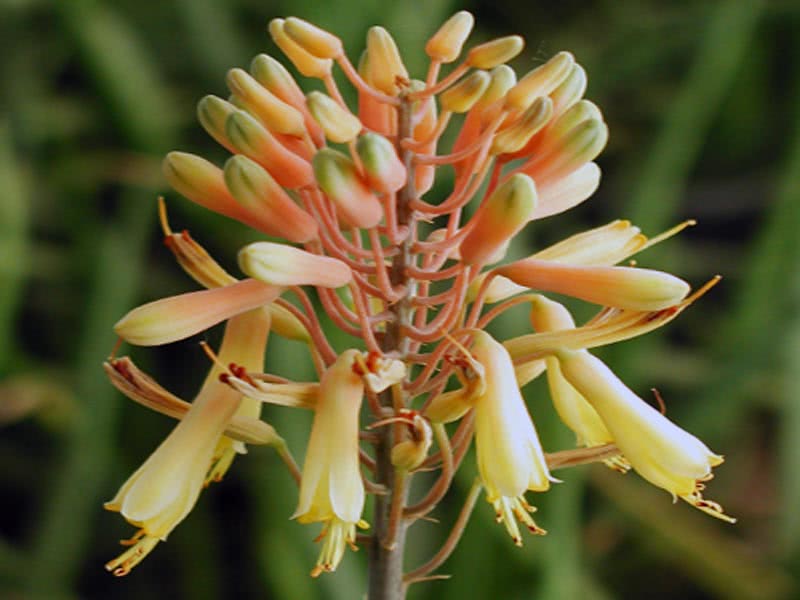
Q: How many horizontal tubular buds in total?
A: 3